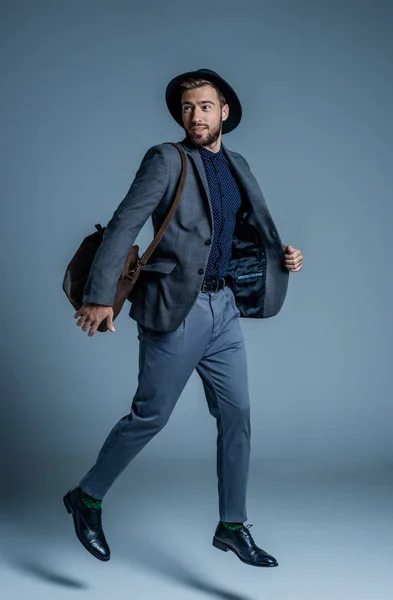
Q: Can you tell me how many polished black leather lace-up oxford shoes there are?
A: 2